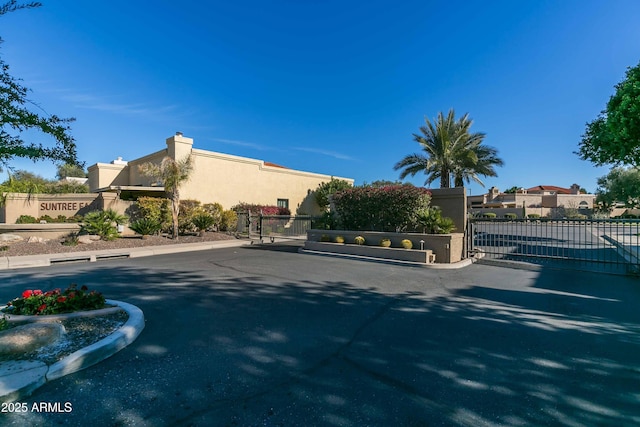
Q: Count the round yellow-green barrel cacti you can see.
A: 5